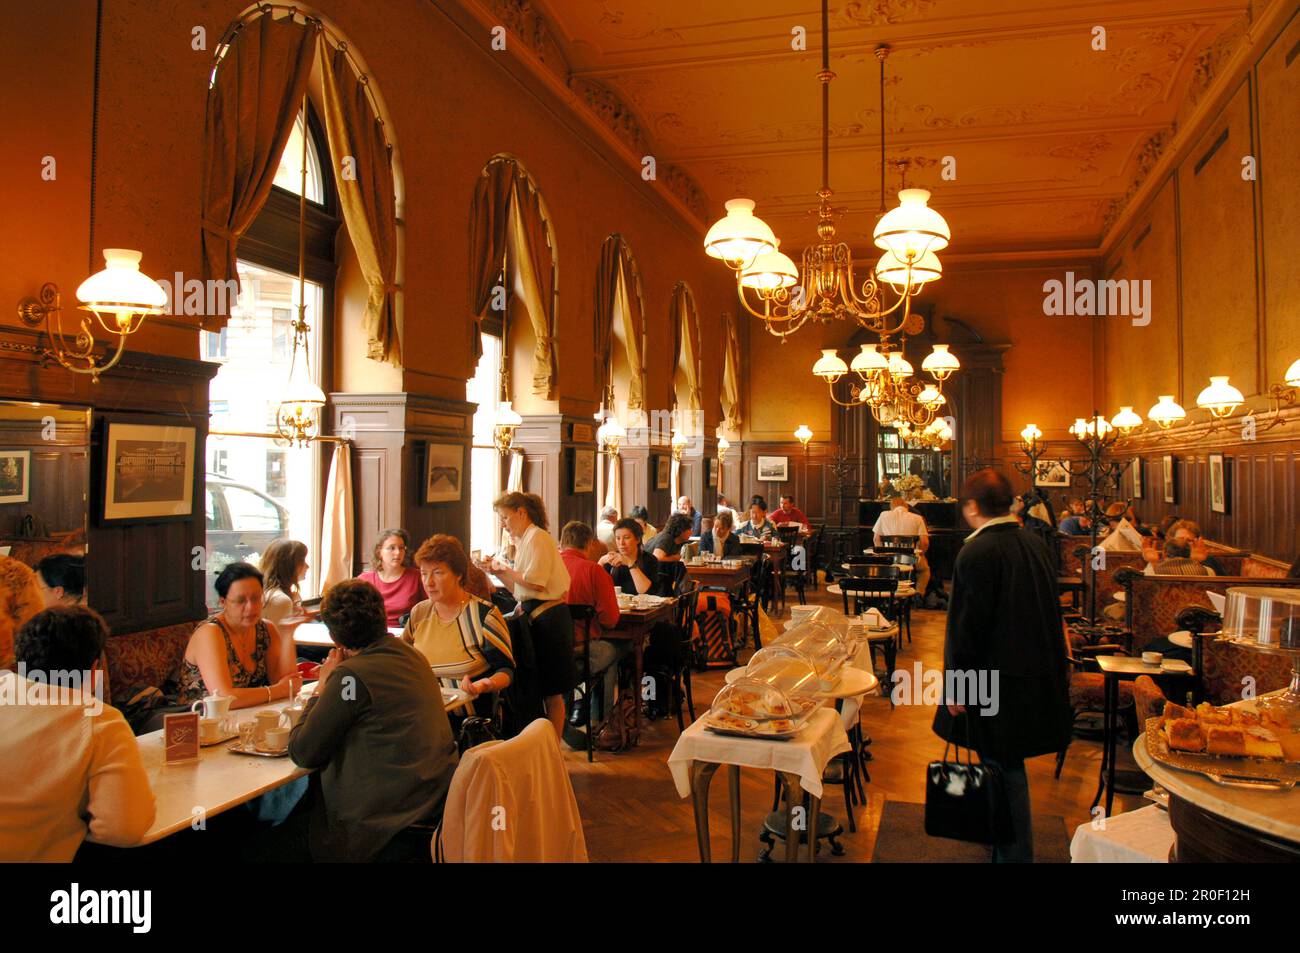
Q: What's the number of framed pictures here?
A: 11